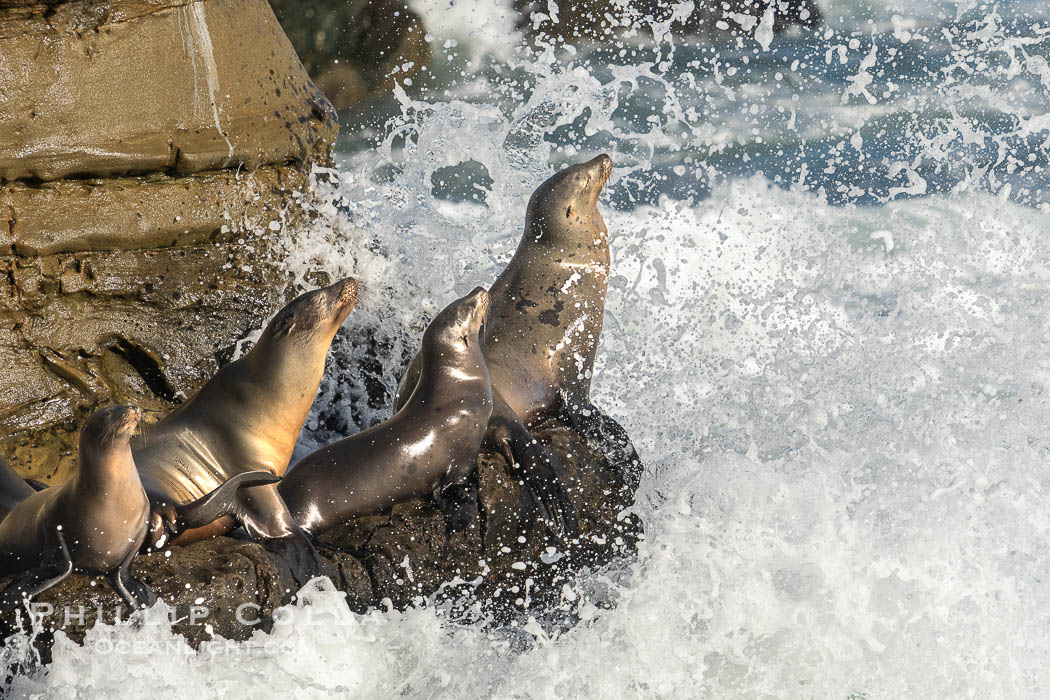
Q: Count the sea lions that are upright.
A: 4